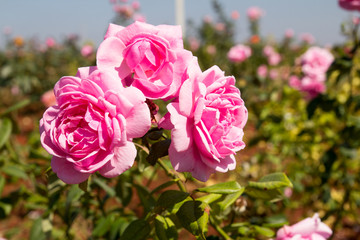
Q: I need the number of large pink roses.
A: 3